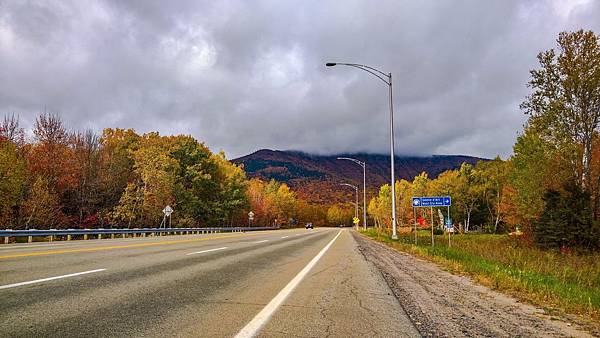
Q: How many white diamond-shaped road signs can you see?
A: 2